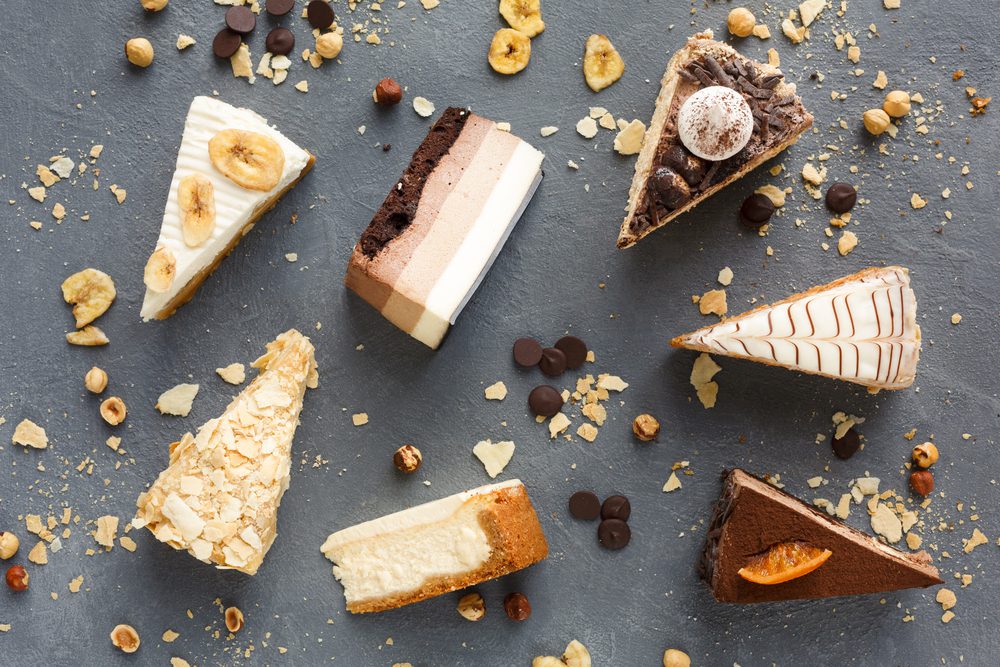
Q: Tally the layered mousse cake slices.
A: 1